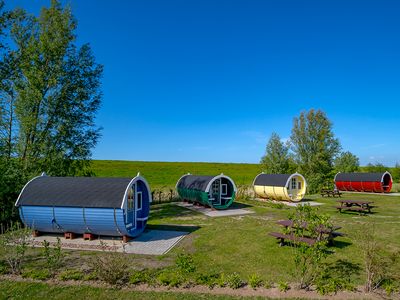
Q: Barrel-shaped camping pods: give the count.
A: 4